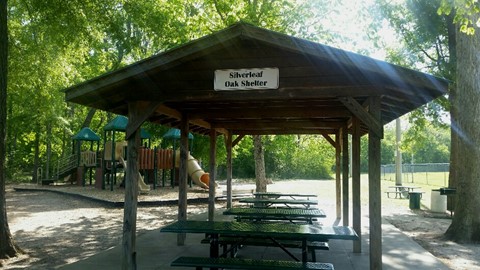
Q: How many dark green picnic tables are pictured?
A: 4